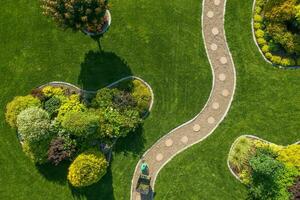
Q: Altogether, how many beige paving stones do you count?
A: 13